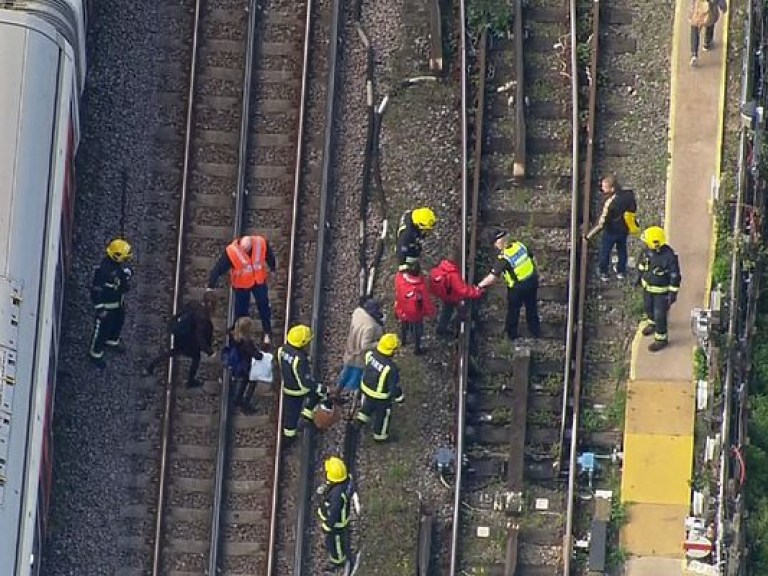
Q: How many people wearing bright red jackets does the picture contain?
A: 2